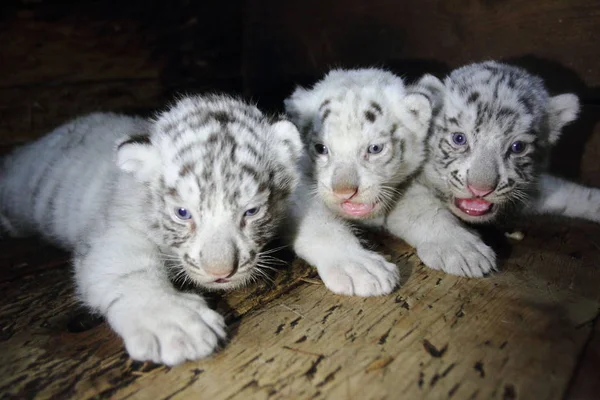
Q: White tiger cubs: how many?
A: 3